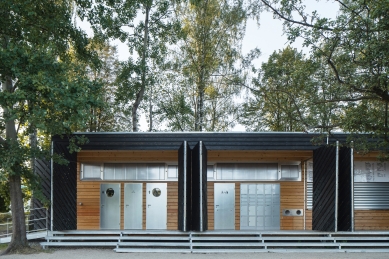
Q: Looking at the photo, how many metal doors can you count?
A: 4